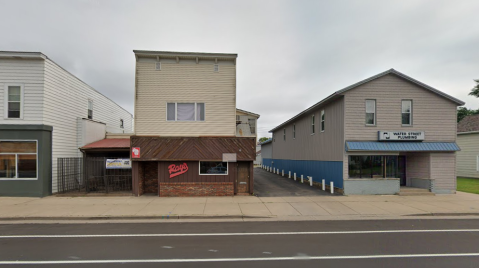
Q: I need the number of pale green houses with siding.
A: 1